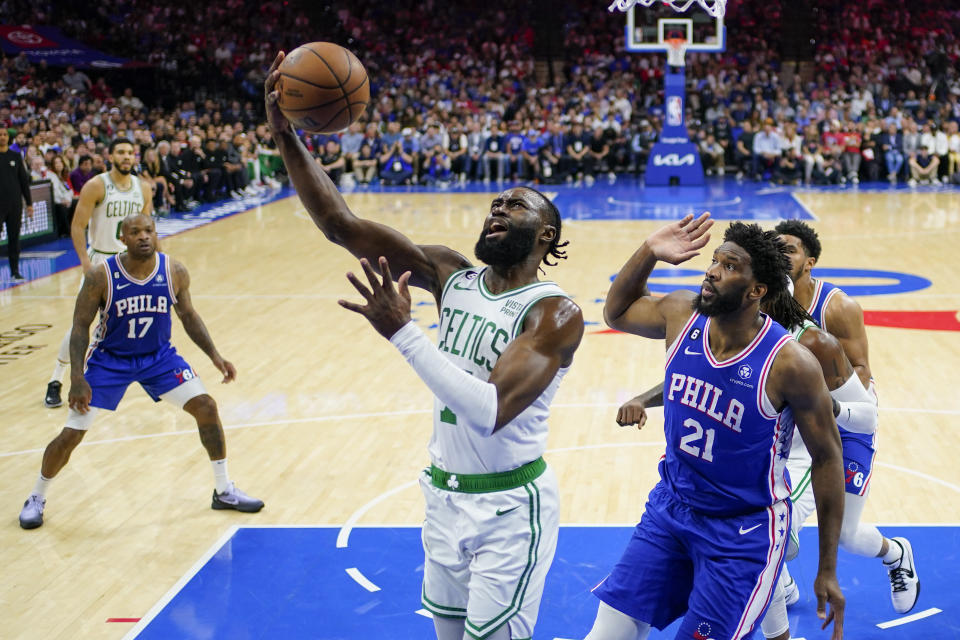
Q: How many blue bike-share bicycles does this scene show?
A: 0